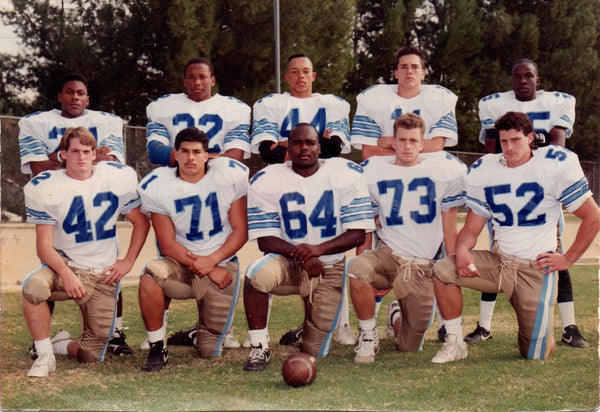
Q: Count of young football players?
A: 10